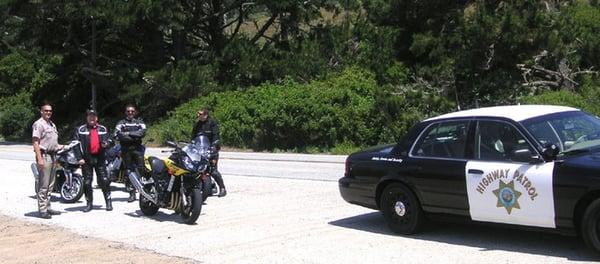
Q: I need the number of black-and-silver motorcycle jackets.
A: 2